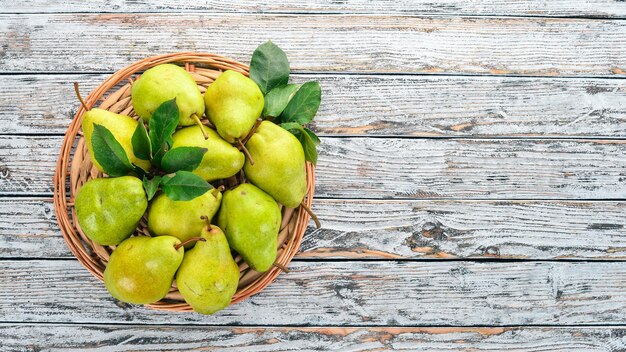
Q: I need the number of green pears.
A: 10